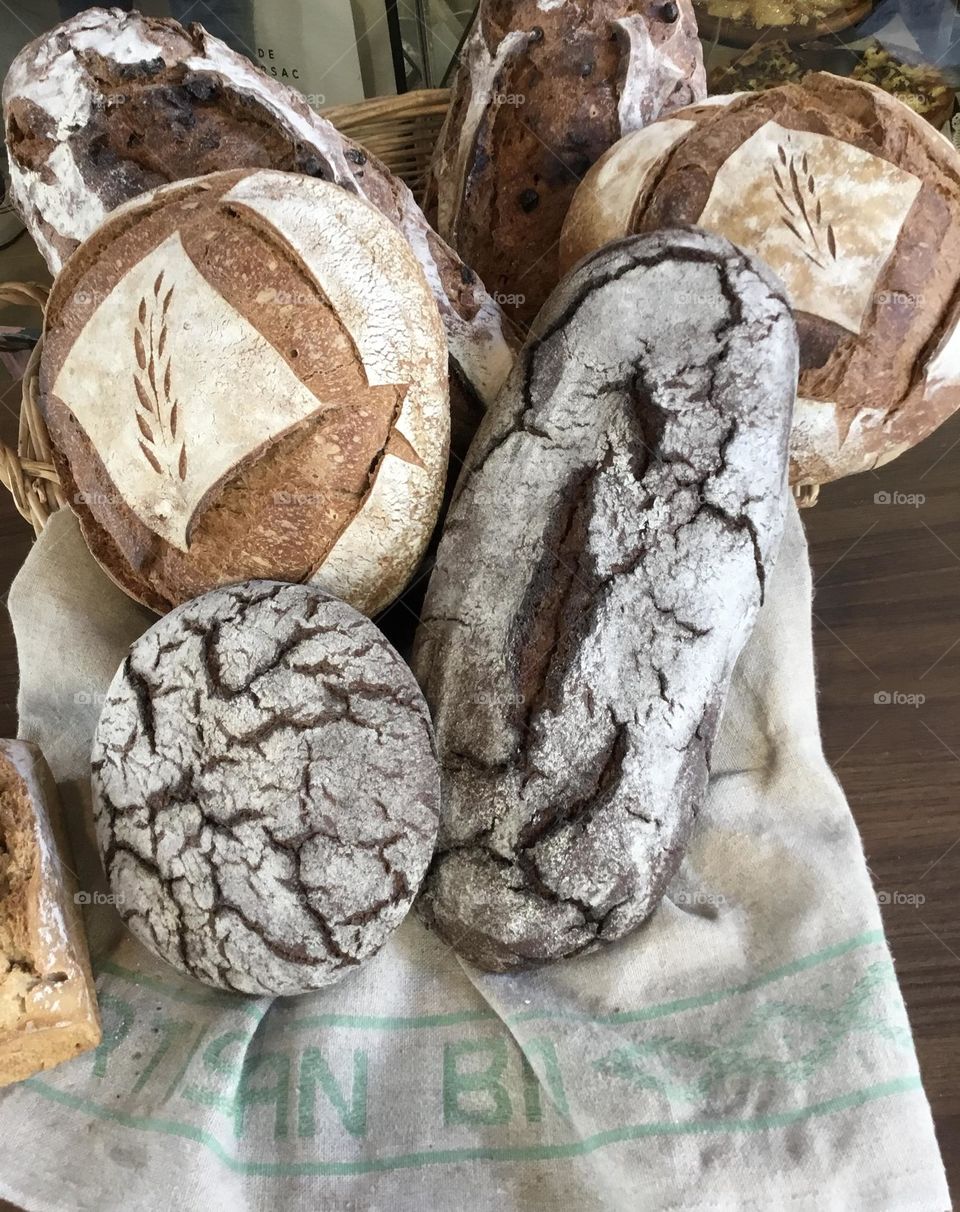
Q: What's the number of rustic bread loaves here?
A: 7